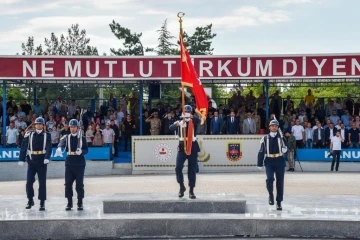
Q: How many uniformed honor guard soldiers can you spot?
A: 4